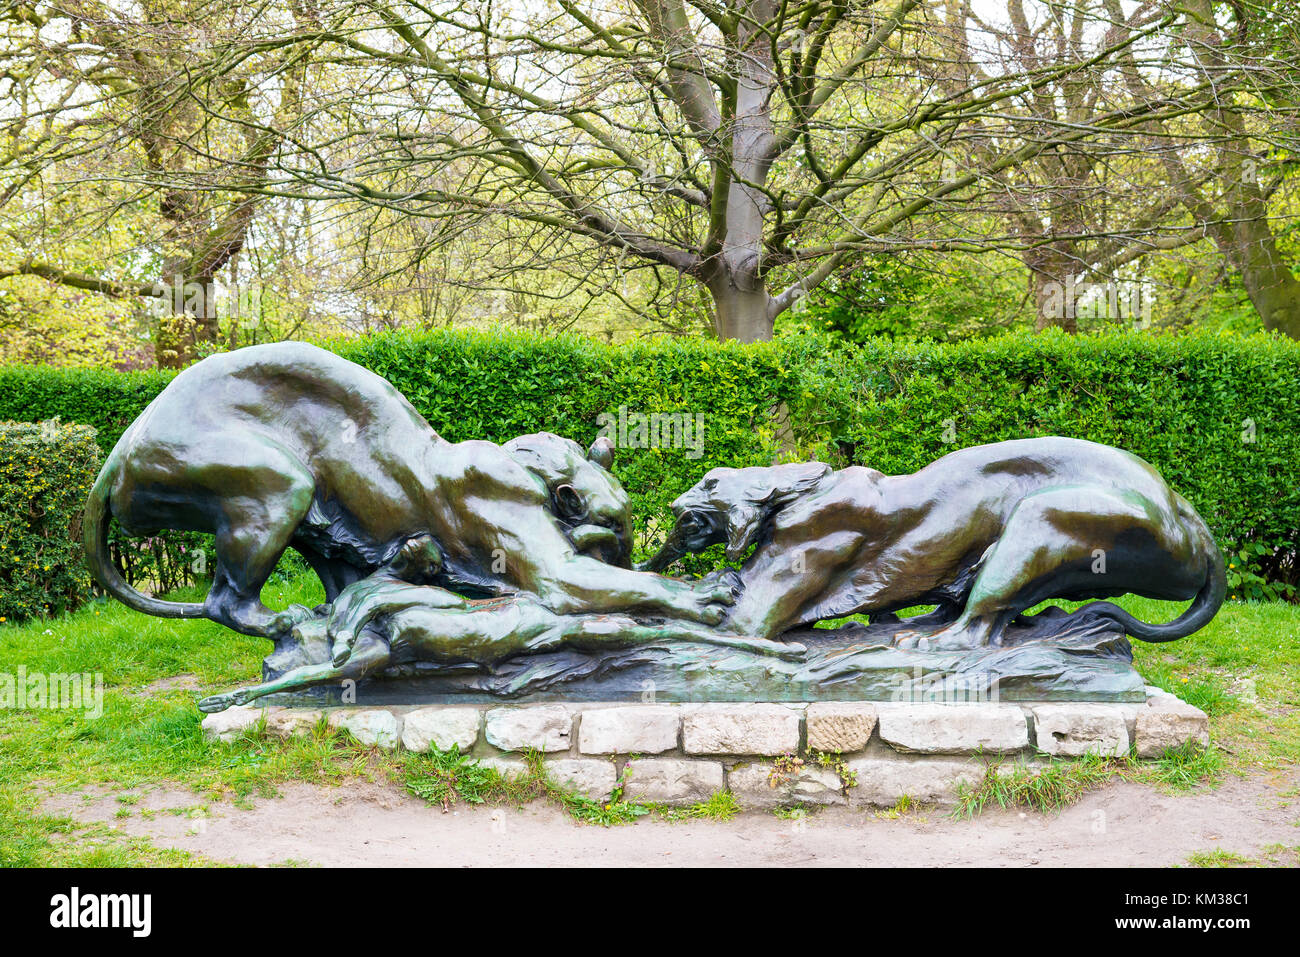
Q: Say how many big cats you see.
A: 2